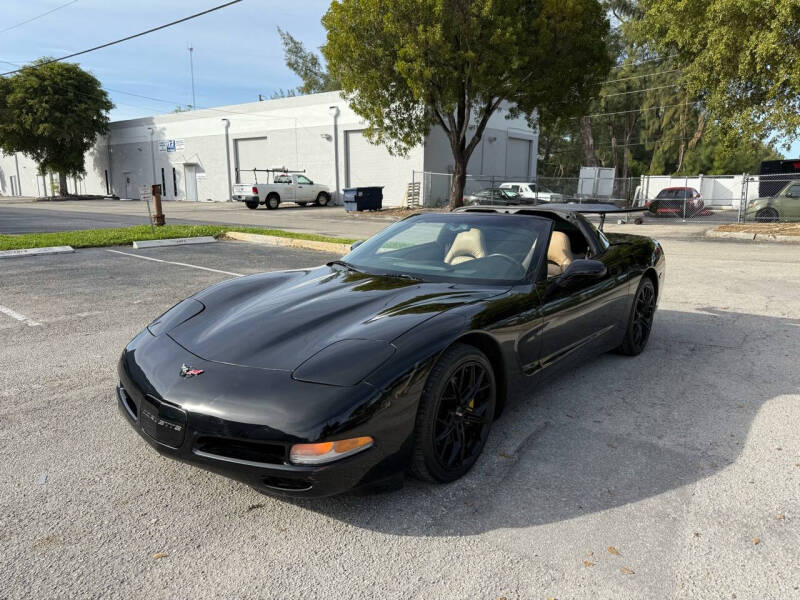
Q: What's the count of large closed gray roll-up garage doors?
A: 3